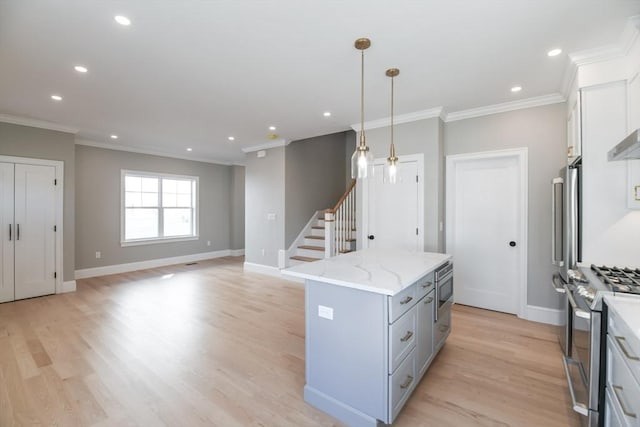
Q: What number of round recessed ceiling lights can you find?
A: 10